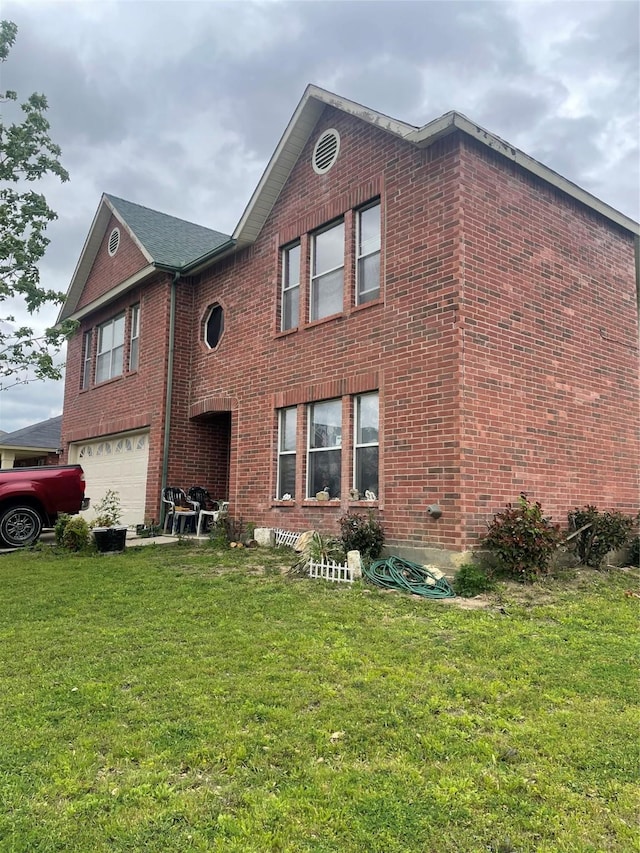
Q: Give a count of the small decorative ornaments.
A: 4